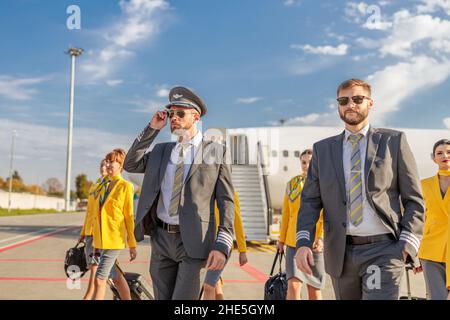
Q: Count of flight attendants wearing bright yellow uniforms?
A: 5